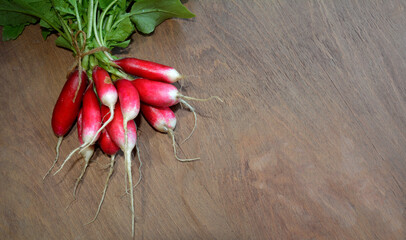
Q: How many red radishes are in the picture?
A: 10